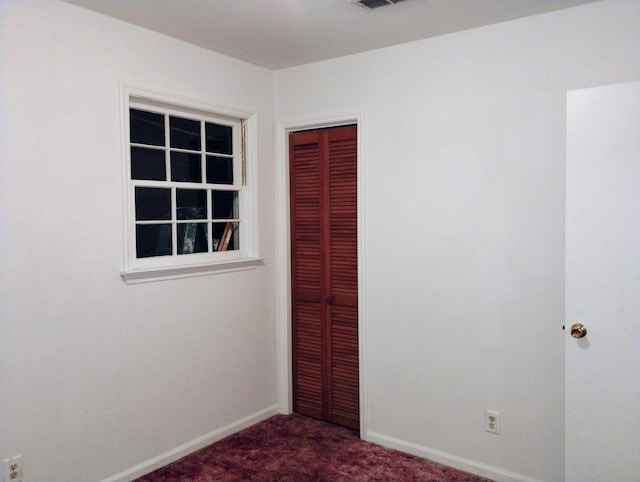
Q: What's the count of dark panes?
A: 12